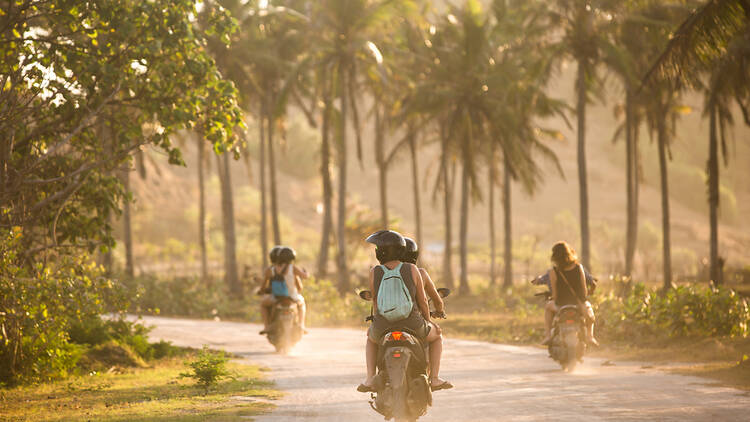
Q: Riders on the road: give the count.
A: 6